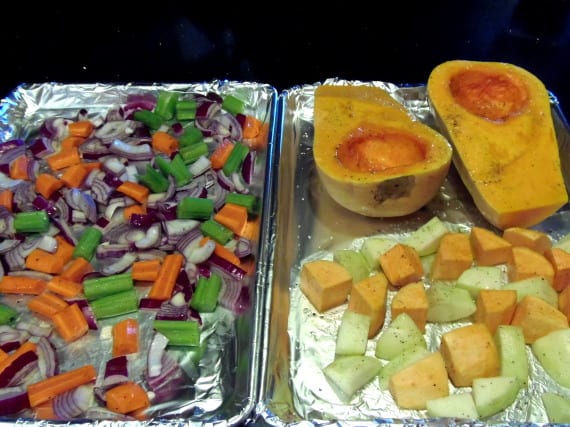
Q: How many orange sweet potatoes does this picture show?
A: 14